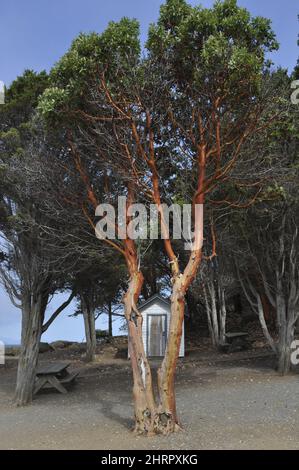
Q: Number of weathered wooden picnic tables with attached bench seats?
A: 2